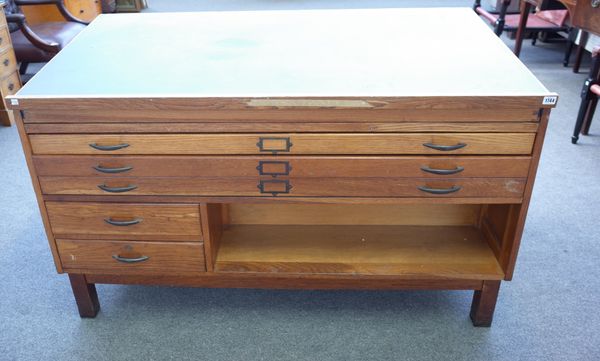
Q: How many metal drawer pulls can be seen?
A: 8